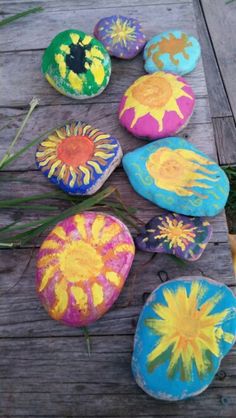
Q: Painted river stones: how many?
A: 9